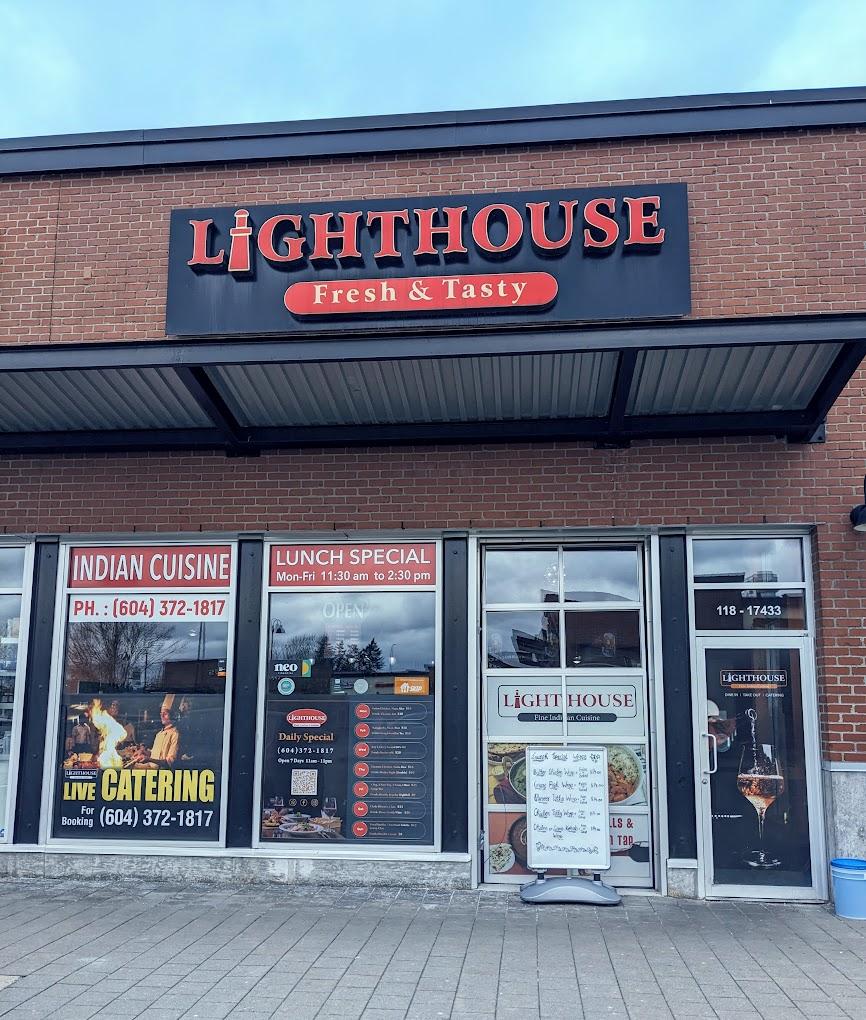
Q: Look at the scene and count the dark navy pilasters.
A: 4